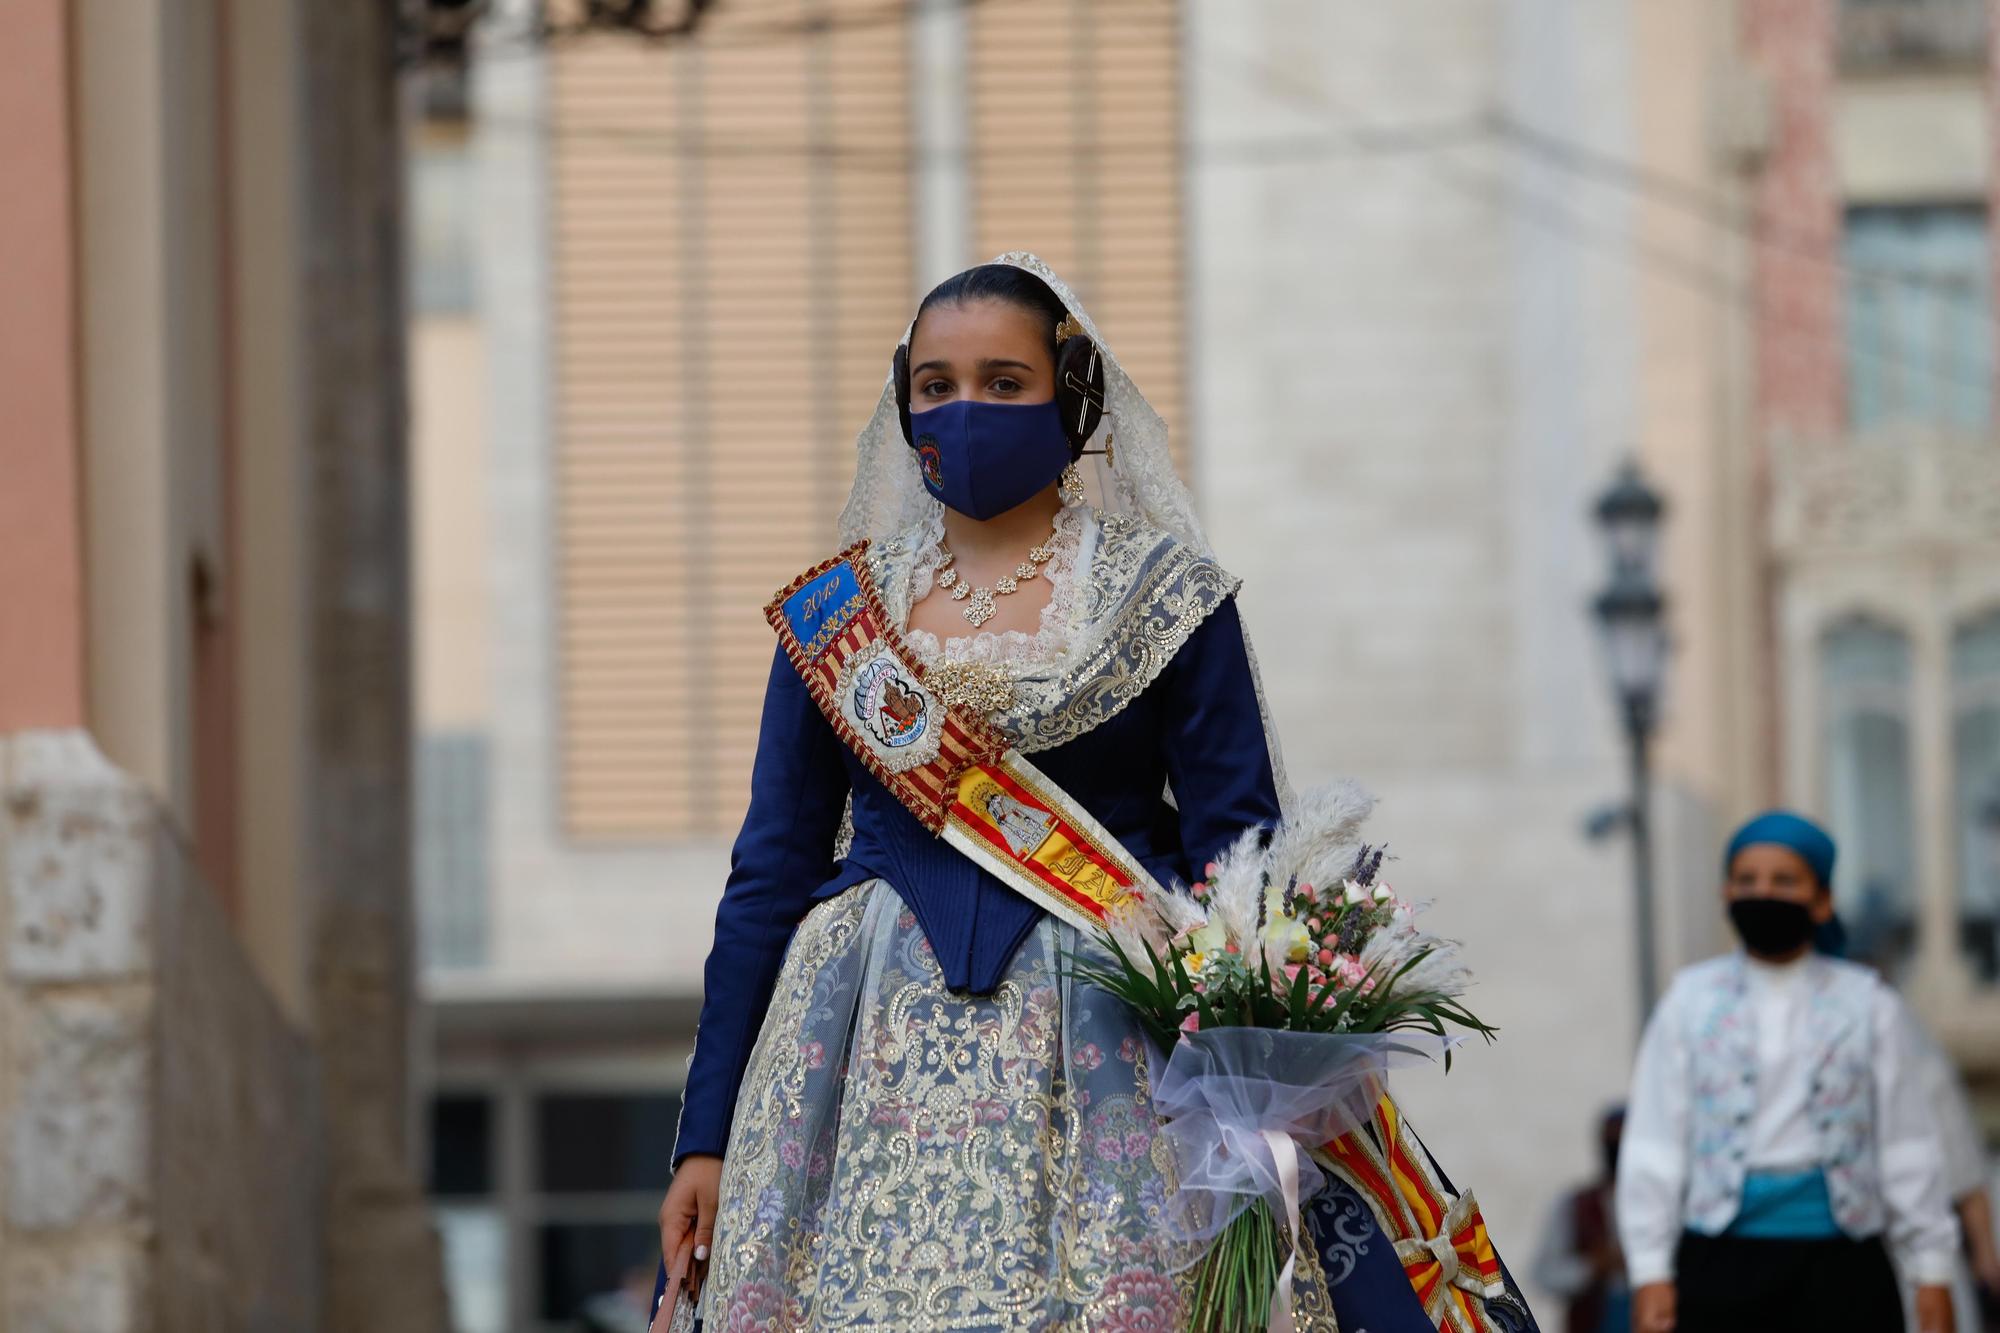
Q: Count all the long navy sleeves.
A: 2